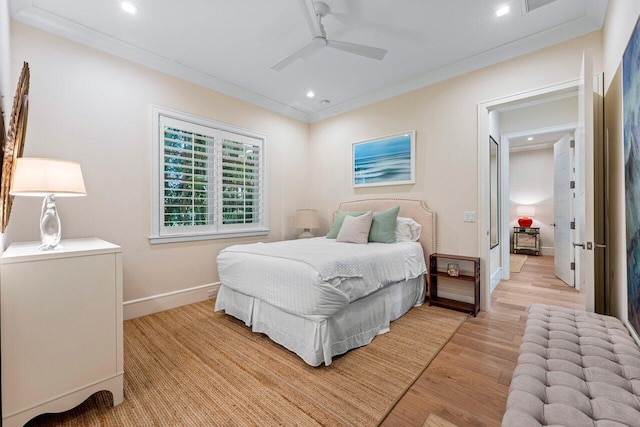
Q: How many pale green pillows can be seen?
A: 2